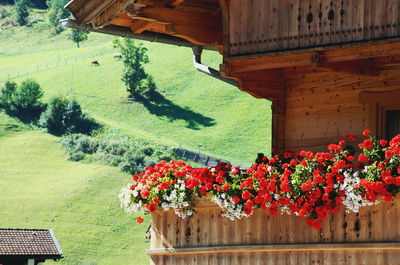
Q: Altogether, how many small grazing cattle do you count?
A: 2